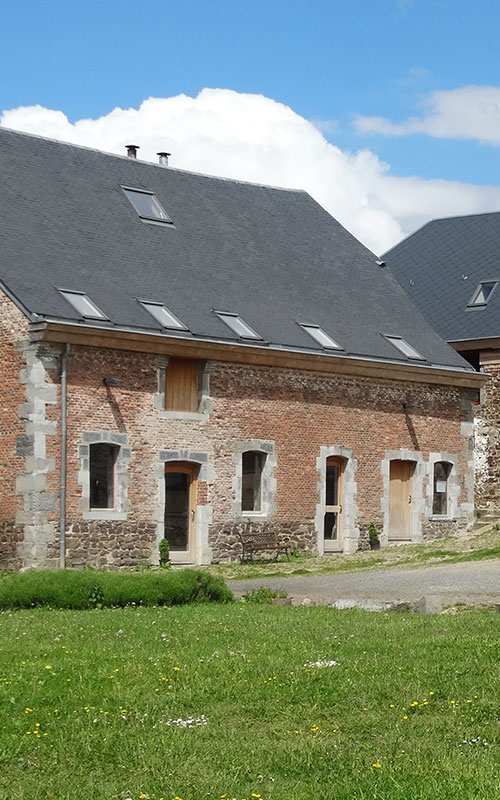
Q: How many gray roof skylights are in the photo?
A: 7